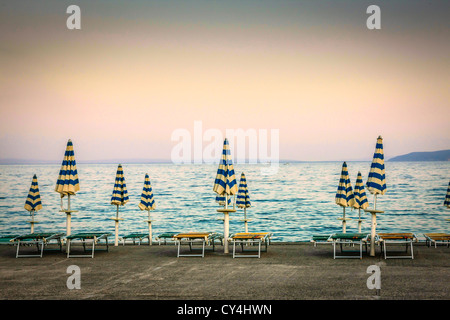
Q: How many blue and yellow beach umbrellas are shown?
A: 11